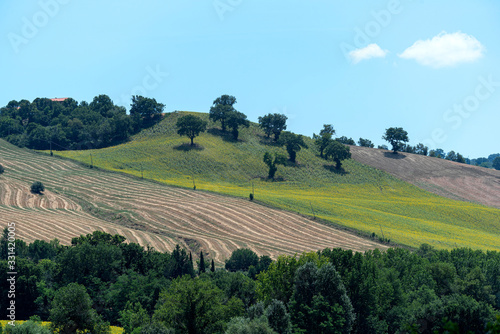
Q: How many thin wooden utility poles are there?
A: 7